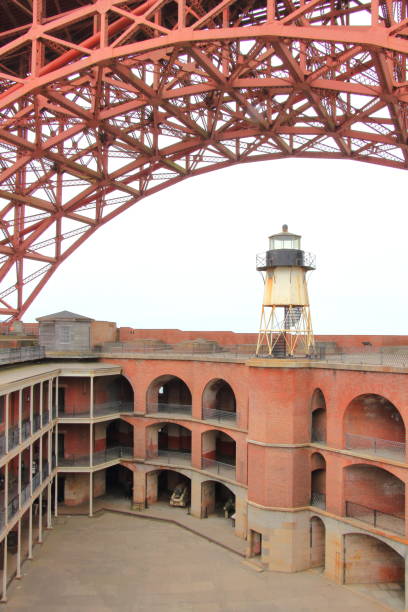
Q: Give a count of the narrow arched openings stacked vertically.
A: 3